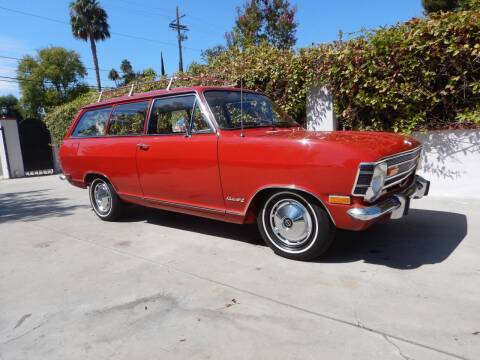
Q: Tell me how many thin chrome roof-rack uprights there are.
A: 3